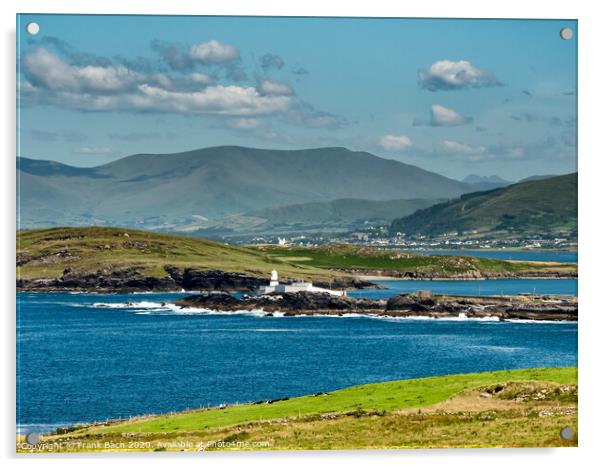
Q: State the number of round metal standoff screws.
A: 4